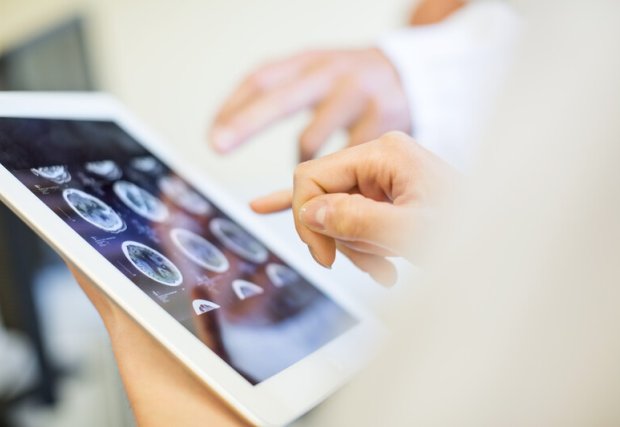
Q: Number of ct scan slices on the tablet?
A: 12